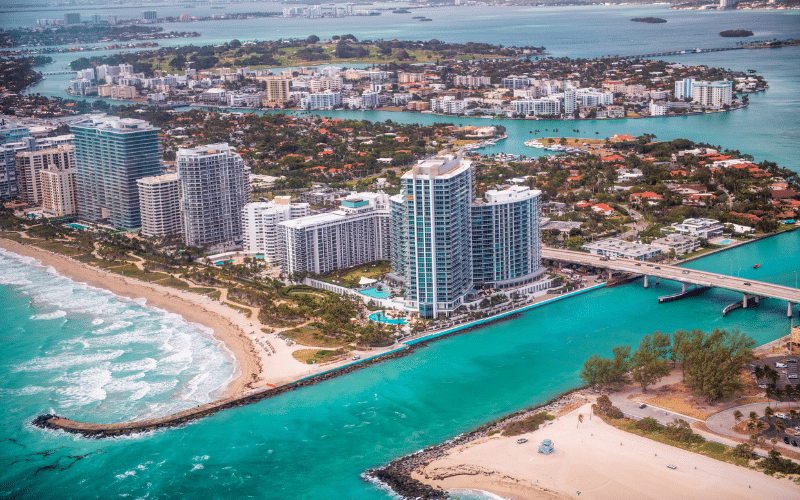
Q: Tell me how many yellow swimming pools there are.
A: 0